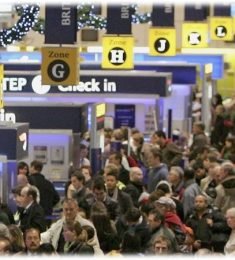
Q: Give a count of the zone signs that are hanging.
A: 5